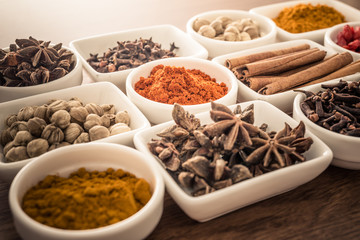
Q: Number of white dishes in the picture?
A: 11